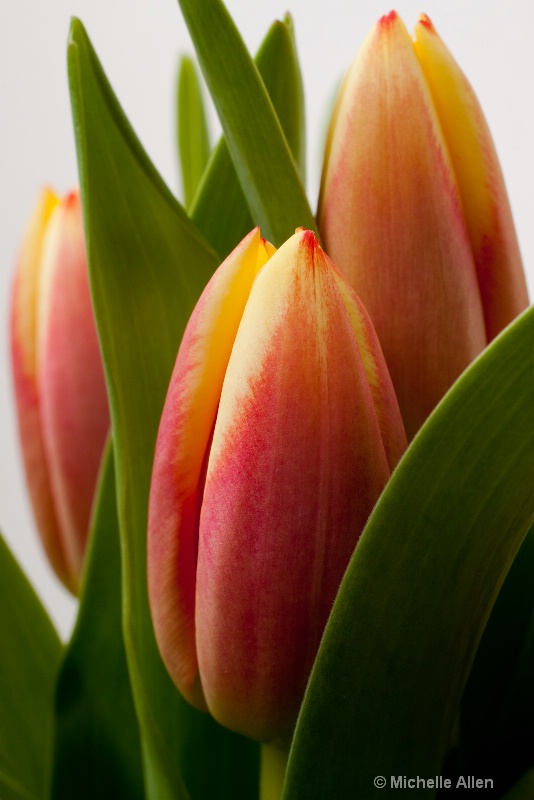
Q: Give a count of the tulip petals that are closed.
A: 3